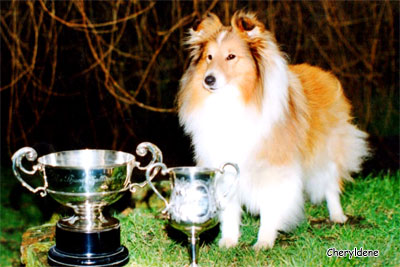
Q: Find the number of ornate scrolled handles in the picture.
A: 4